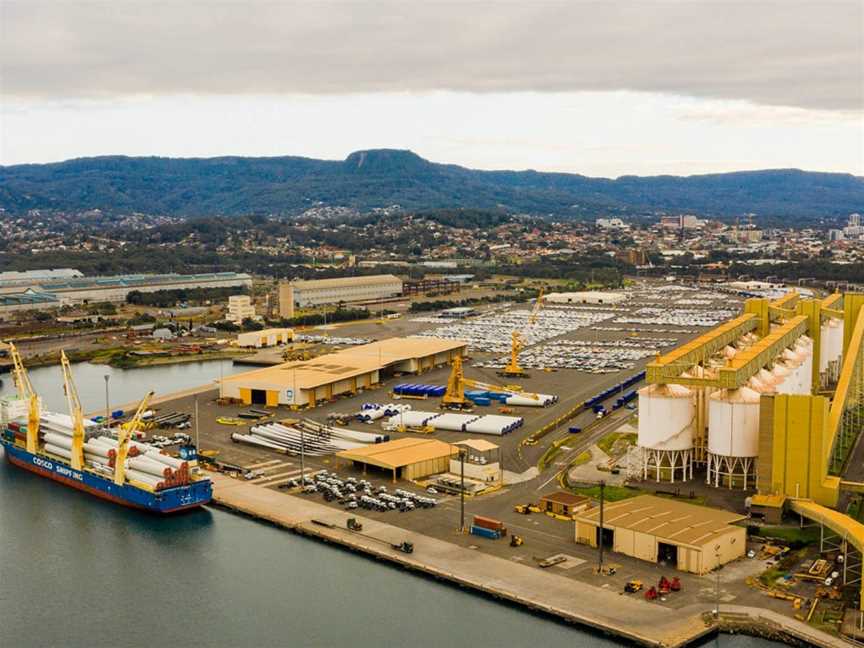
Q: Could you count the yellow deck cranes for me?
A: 3